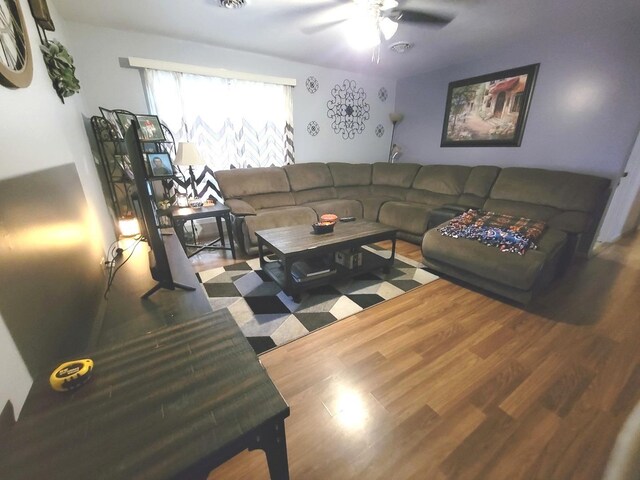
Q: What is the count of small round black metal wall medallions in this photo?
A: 4